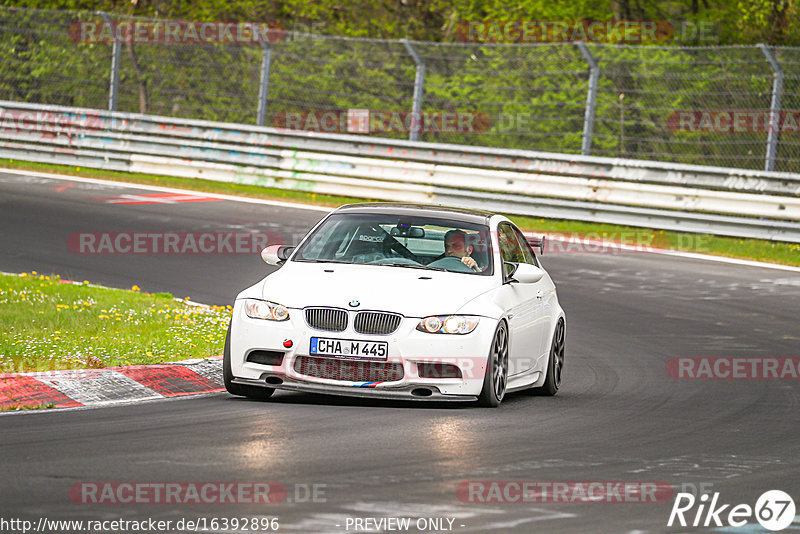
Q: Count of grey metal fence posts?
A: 5